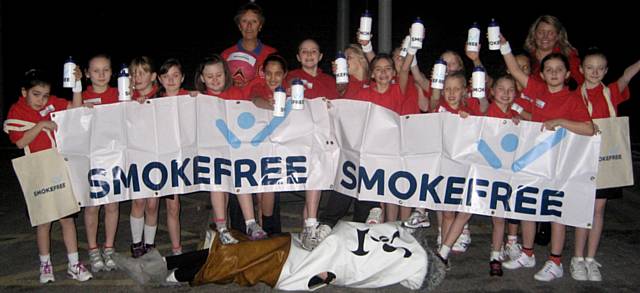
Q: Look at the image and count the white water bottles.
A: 12